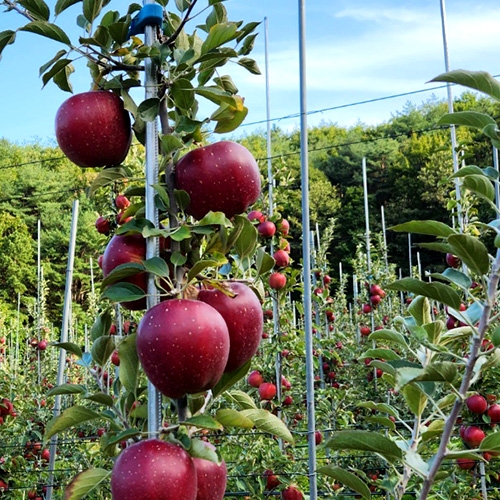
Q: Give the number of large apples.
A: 7